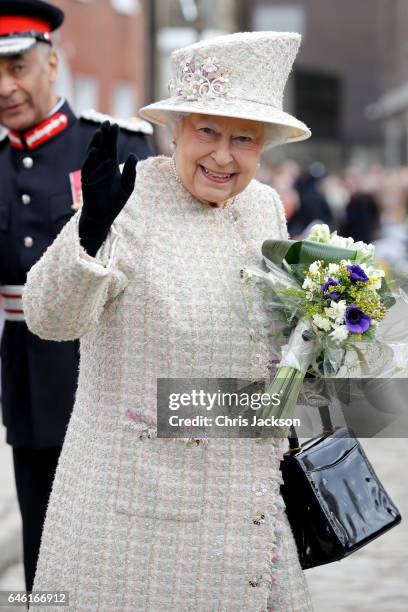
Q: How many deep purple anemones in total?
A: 3